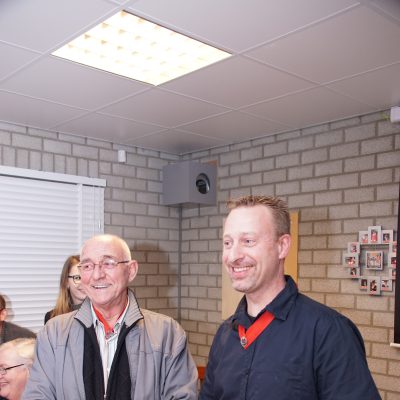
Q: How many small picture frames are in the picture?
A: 13